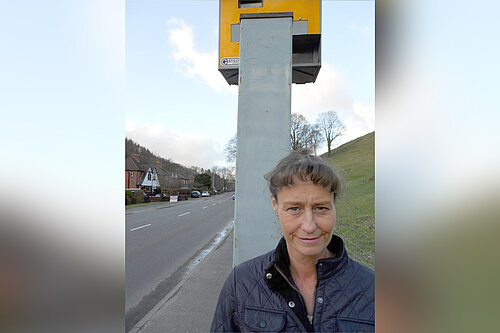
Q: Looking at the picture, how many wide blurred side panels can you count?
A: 2